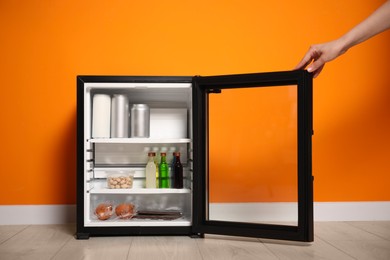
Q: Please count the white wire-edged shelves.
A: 2